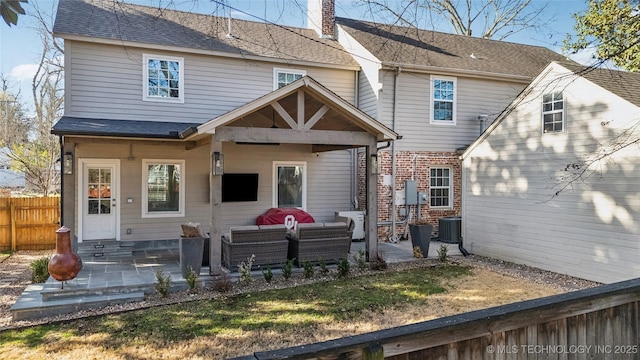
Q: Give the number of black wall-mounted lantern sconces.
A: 3